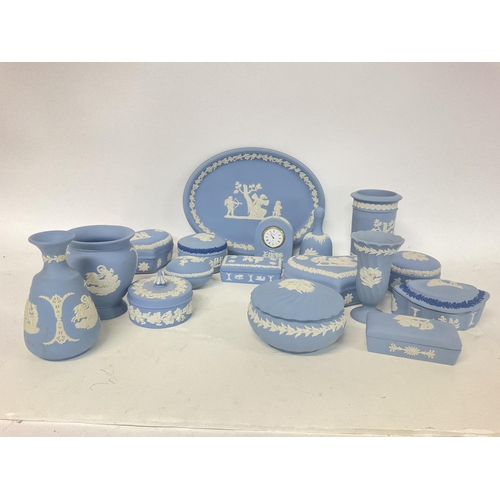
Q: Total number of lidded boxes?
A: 10